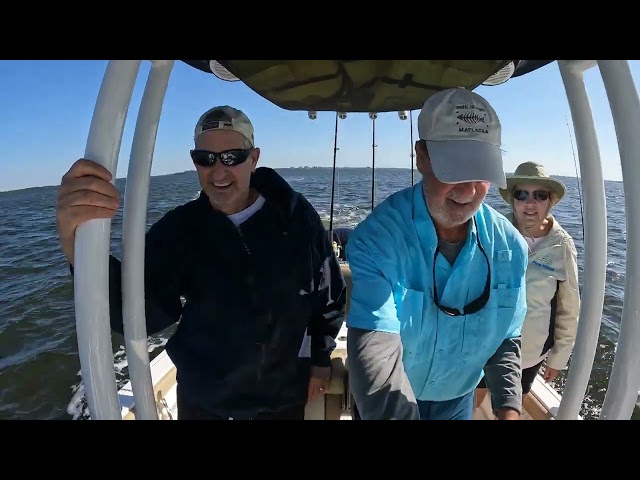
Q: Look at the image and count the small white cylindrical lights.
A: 4